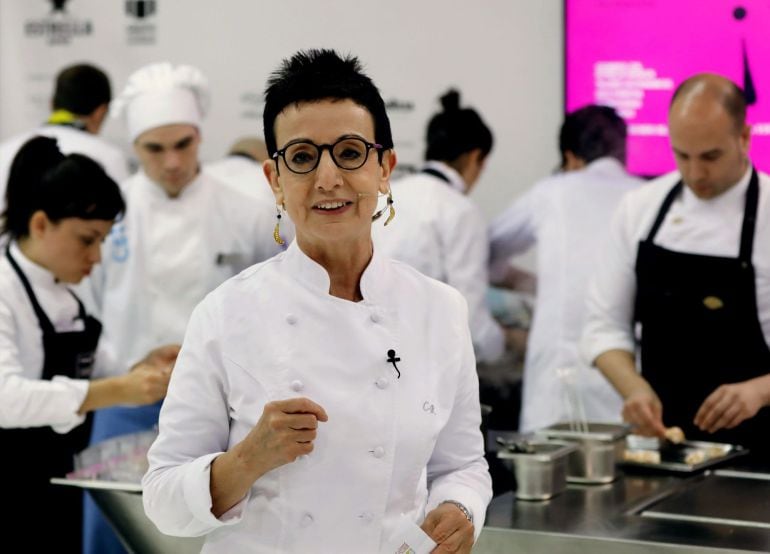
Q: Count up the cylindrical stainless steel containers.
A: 2